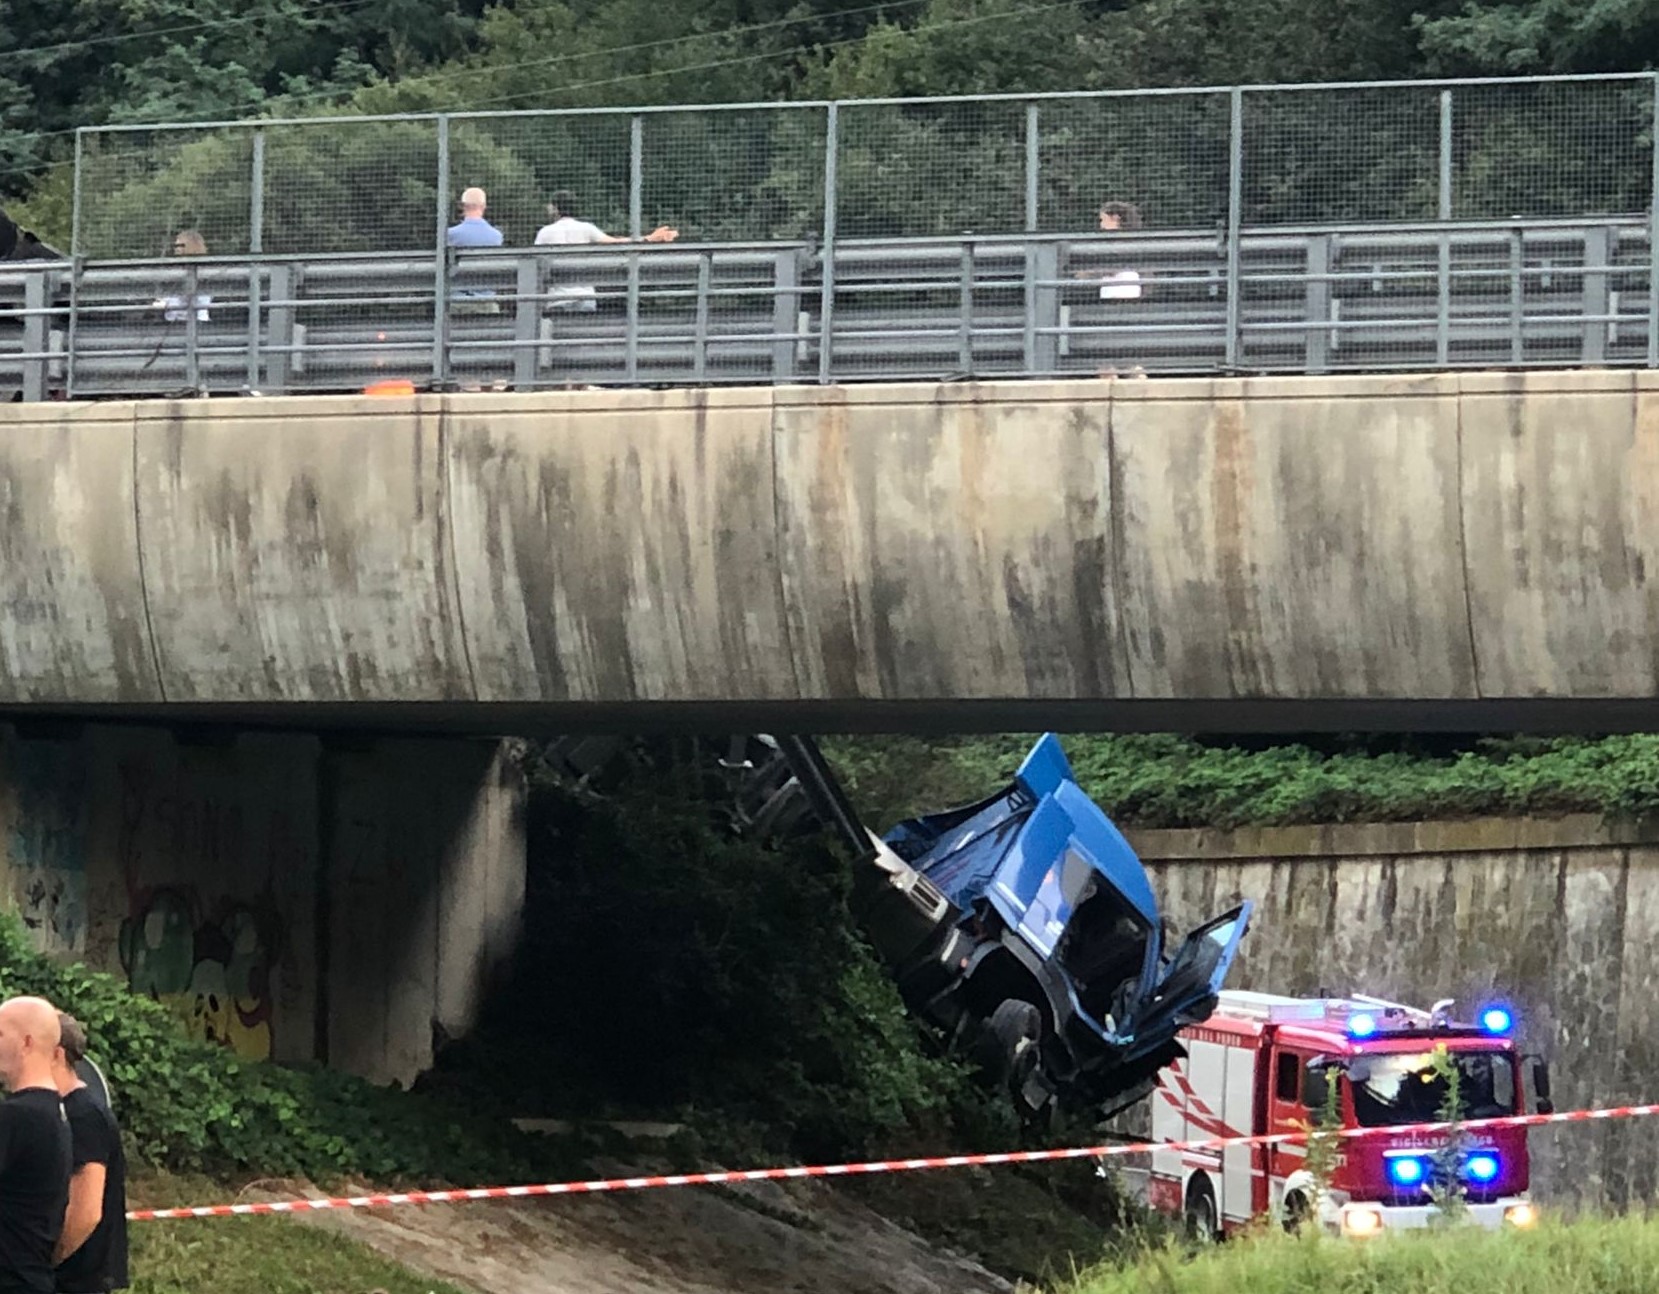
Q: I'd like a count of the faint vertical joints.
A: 5